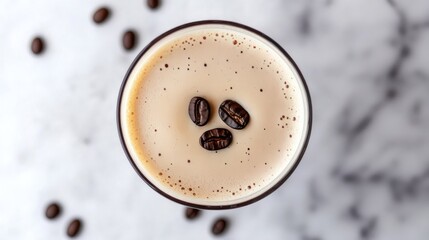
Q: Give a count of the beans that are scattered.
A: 8